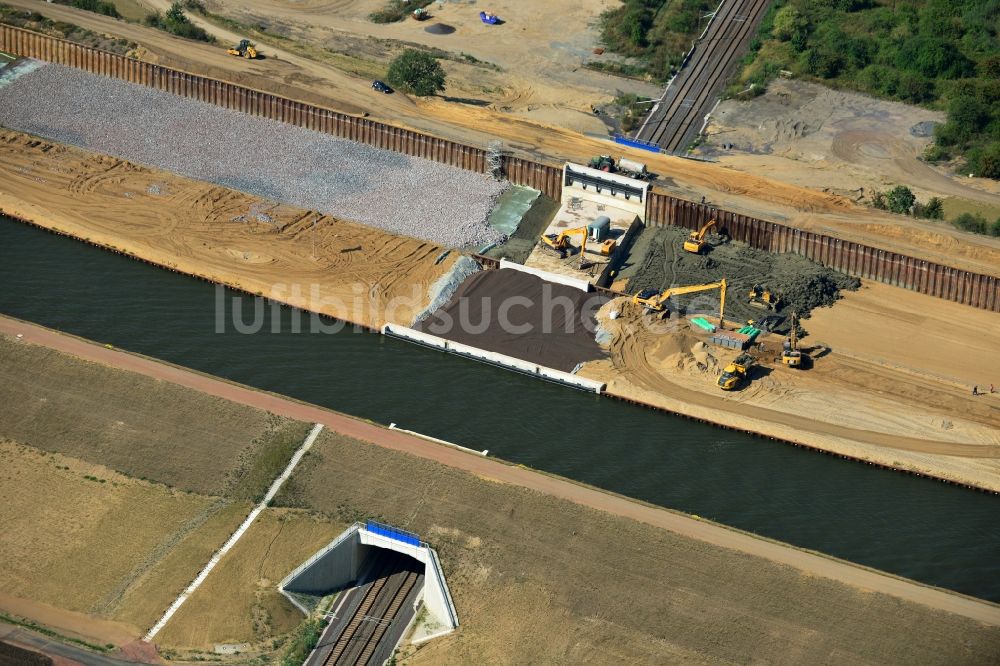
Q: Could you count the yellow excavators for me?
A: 4